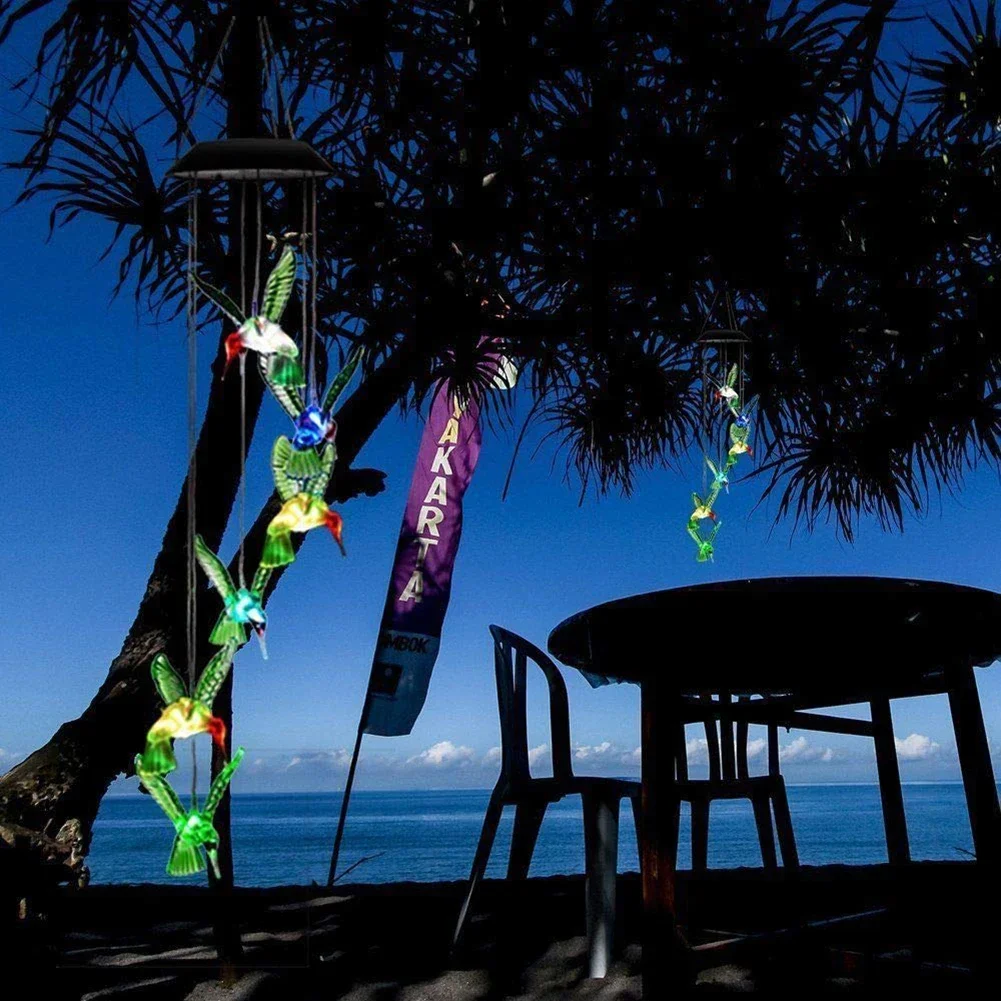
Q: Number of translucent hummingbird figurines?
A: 12